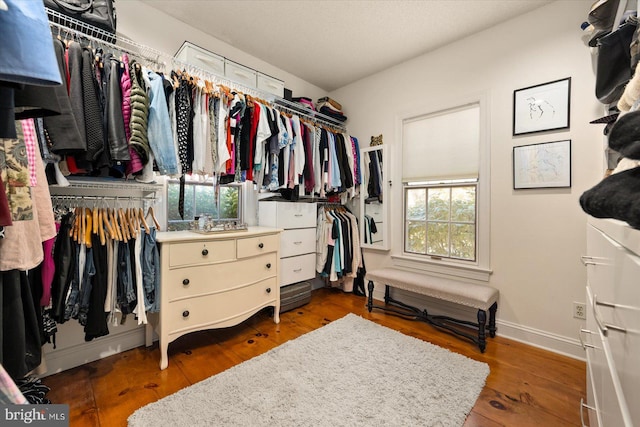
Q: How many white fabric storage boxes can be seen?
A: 3